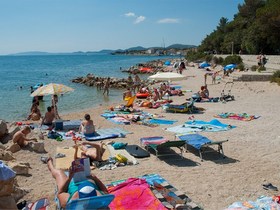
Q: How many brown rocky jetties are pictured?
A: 2